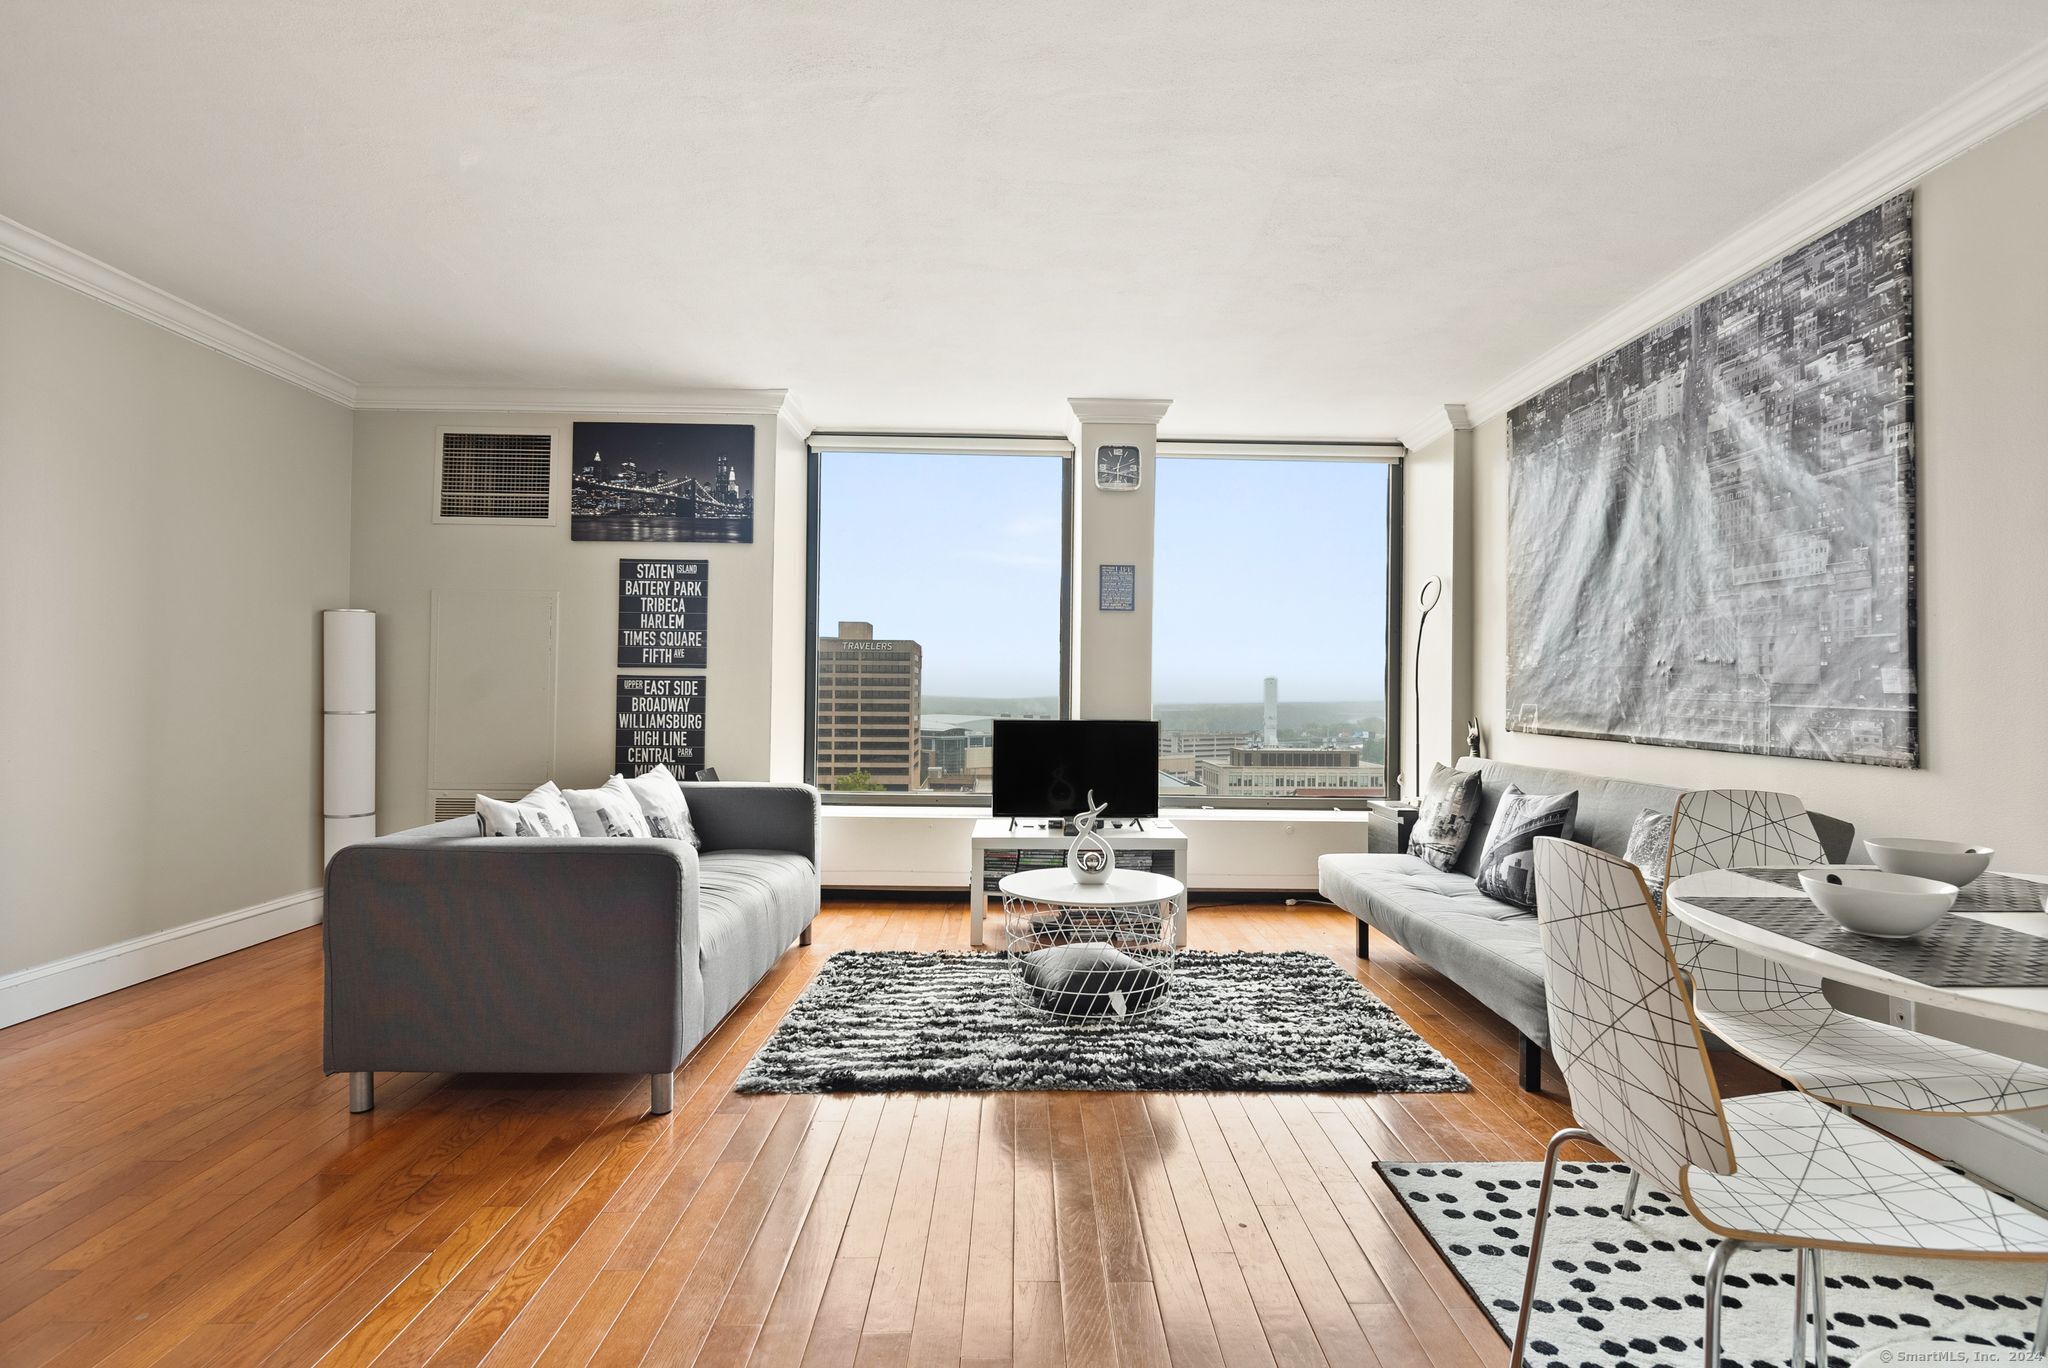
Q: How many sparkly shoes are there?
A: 0